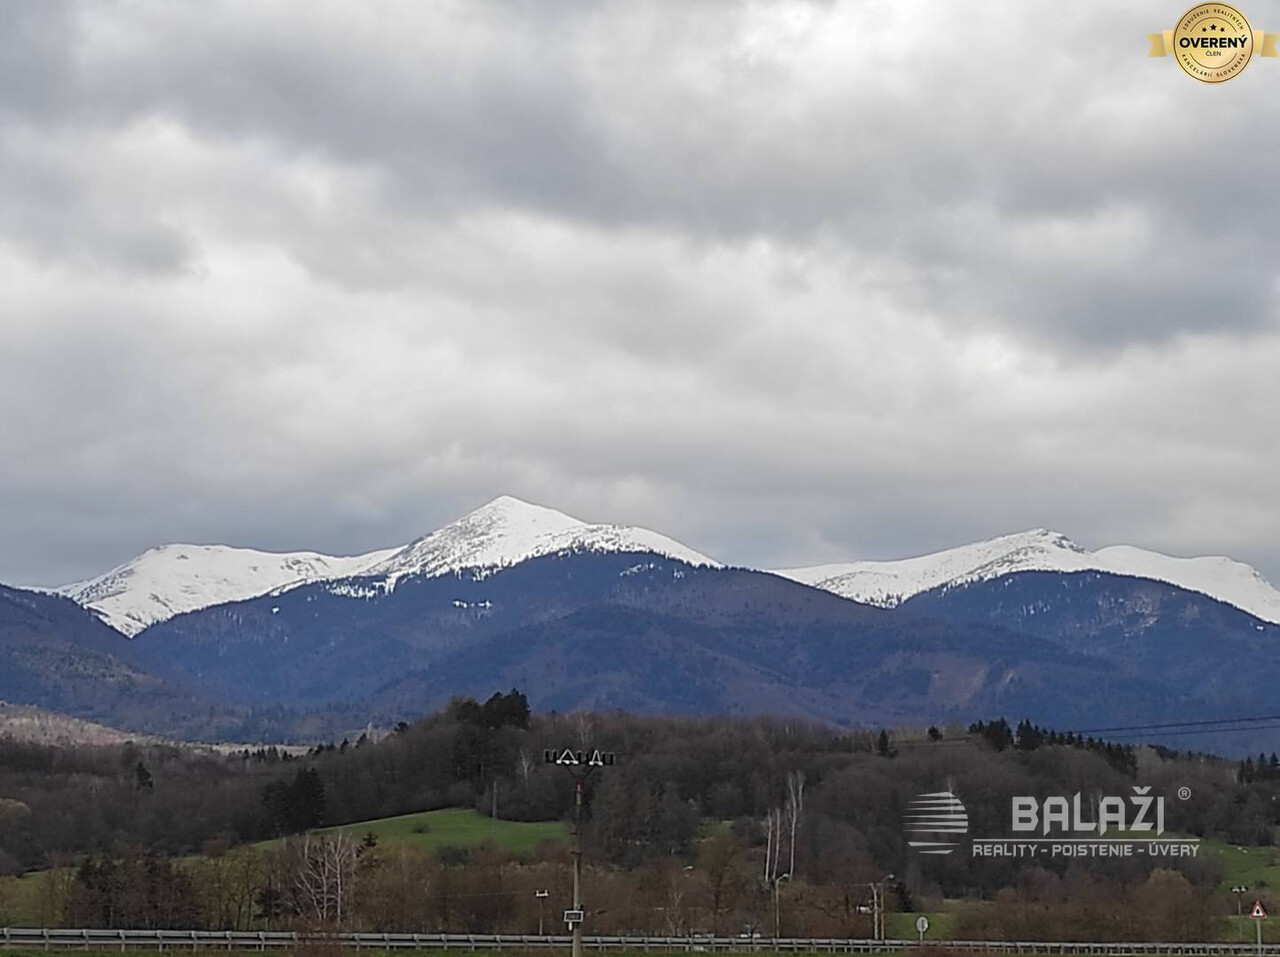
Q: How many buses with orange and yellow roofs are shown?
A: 0